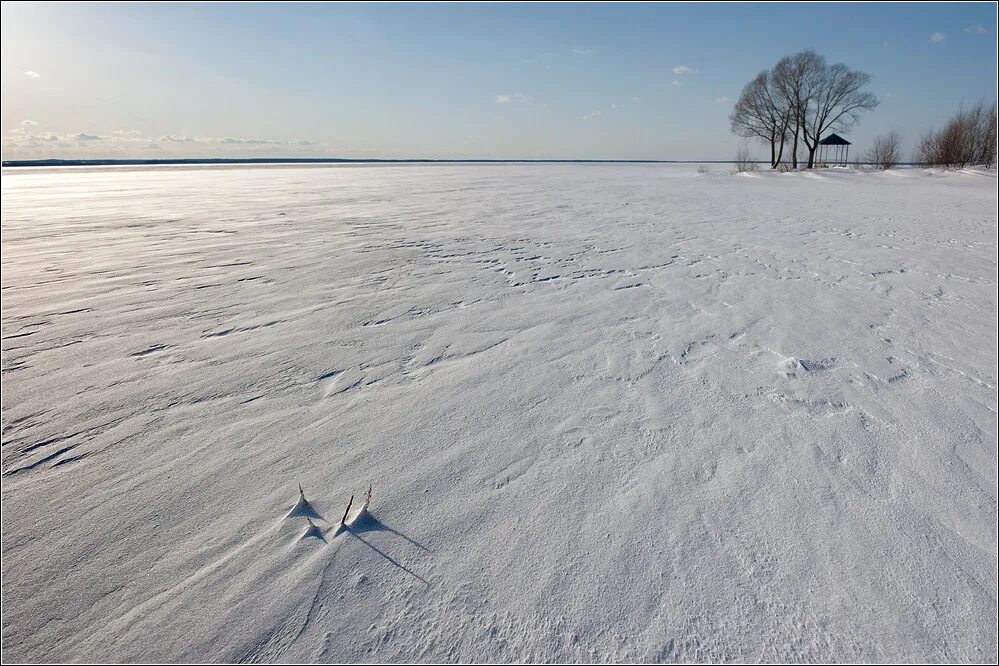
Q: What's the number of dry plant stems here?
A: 4